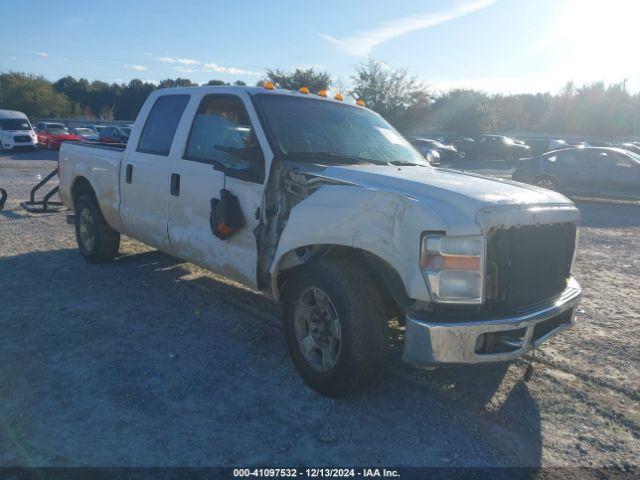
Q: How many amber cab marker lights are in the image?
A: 5